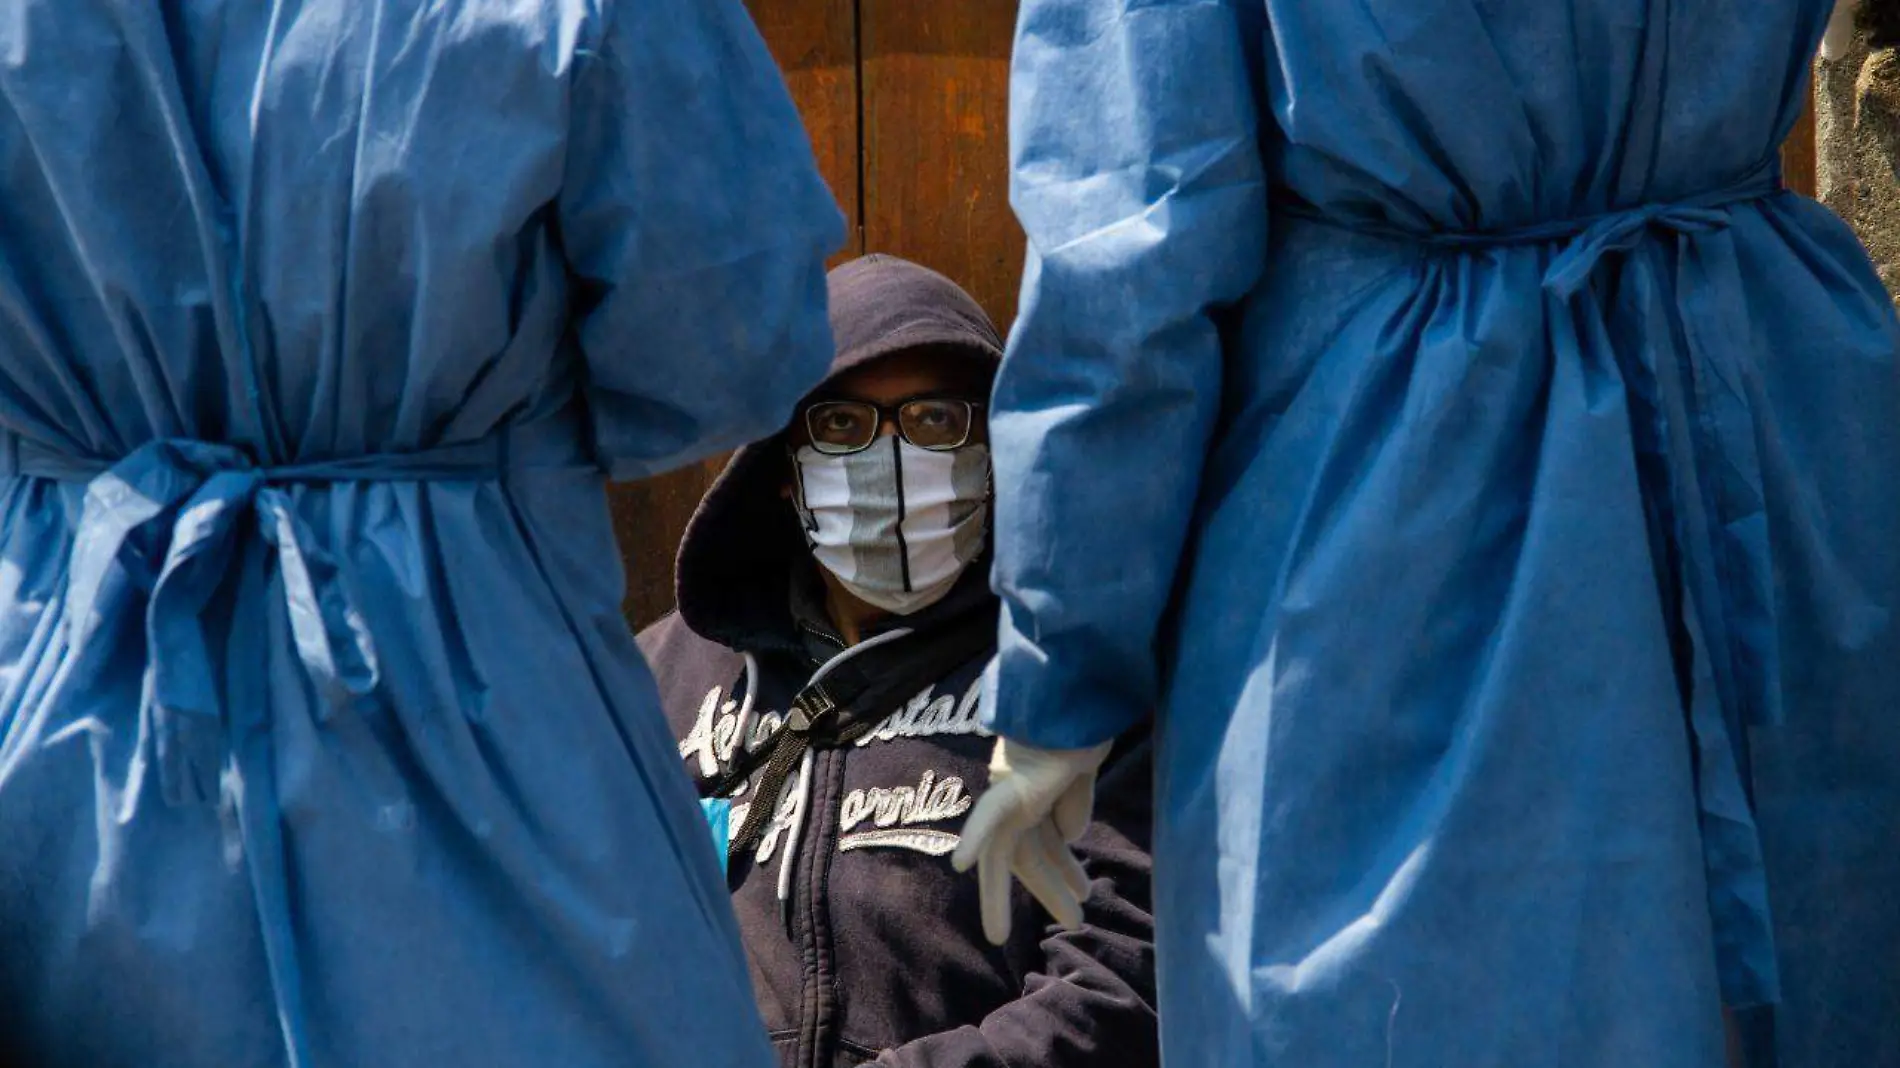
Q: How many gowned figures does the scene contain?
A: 2